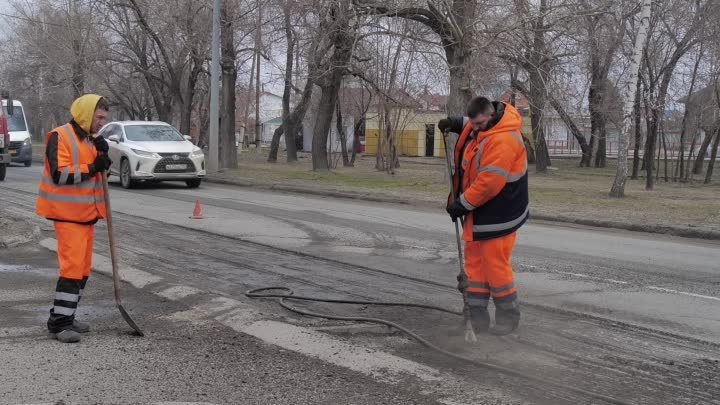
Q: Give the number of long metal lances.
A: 1